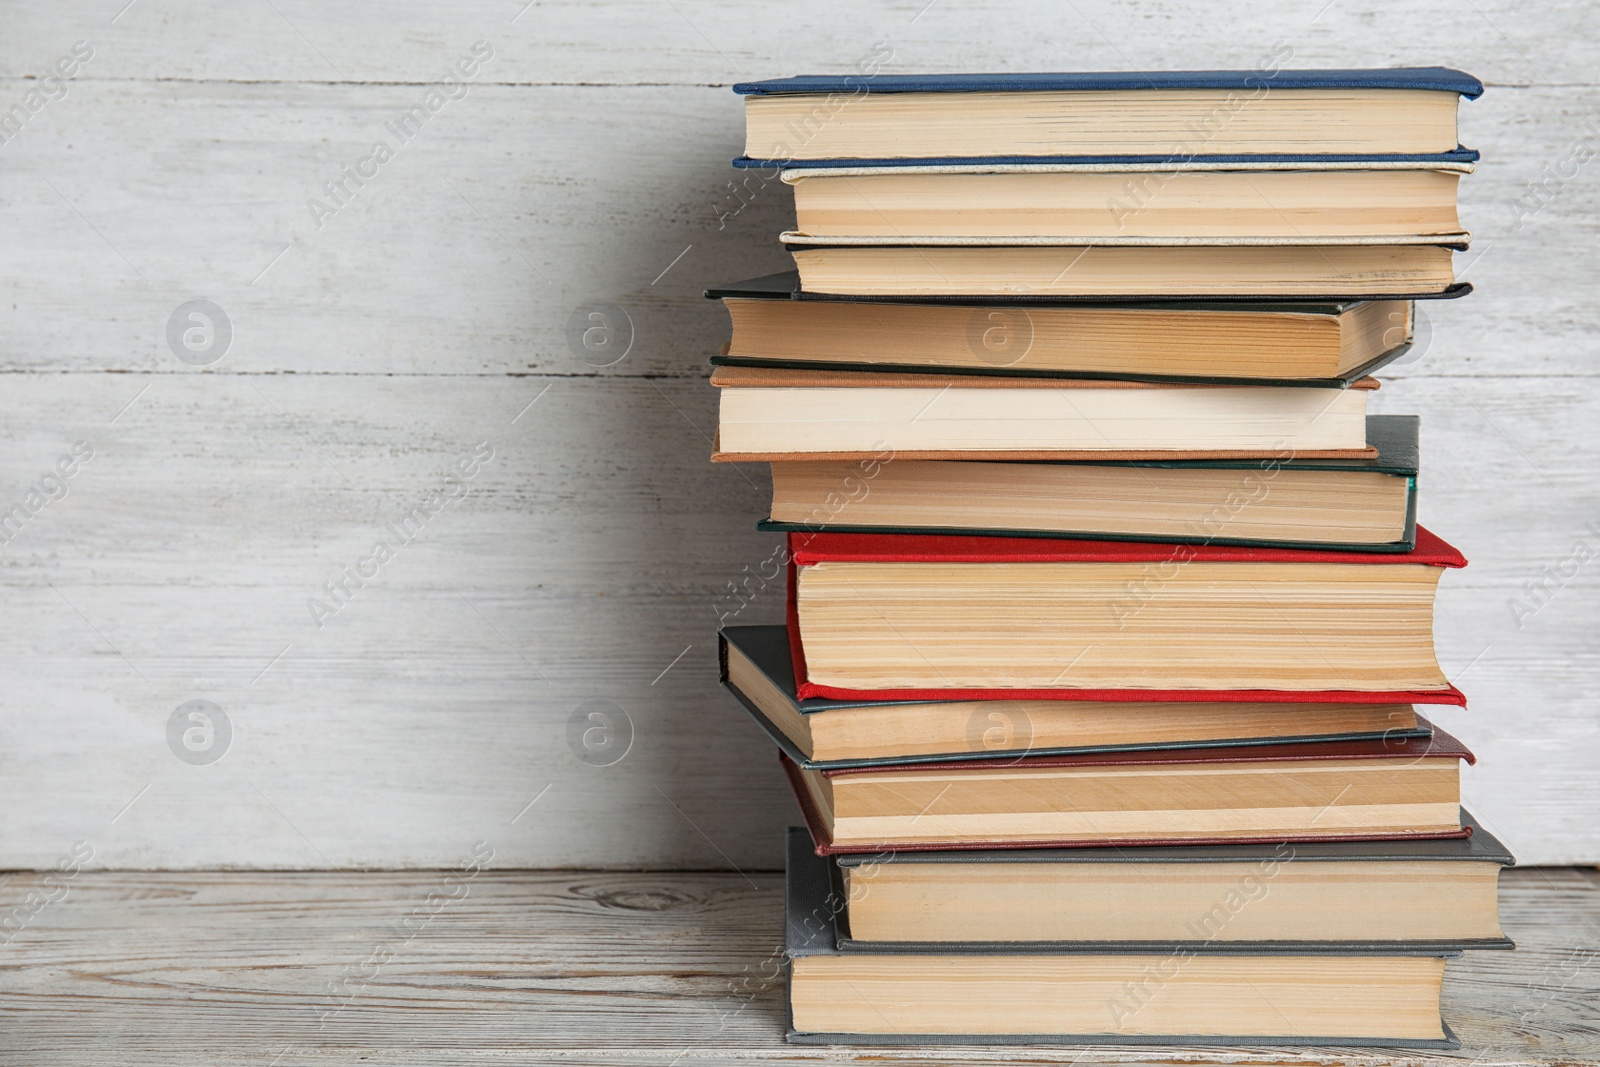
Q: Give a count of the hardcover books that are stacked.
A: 11